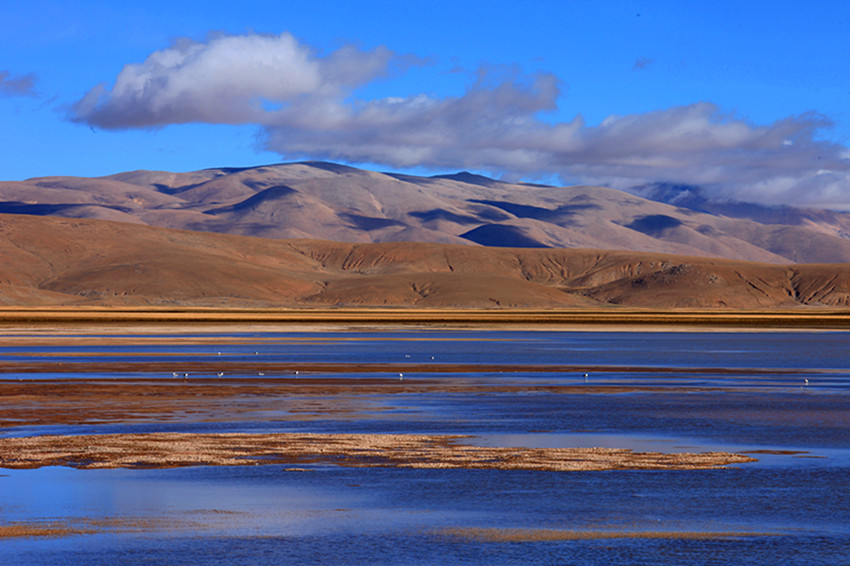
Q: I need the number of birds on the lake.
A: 12